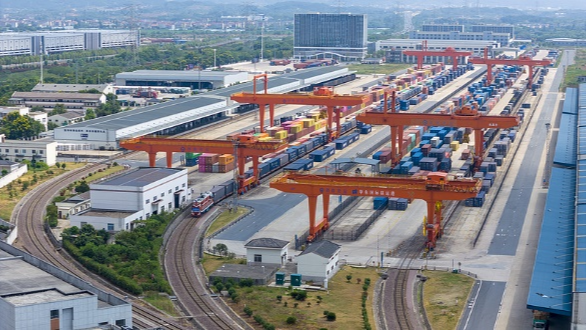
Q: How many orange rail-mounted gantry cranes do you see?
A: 6